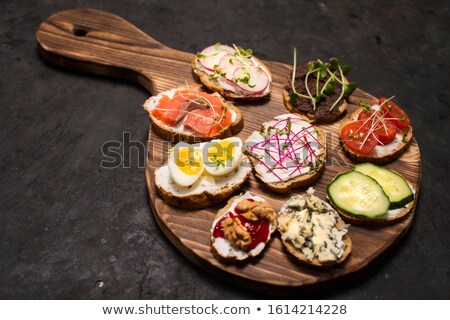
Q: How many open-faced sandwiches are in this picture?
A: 9